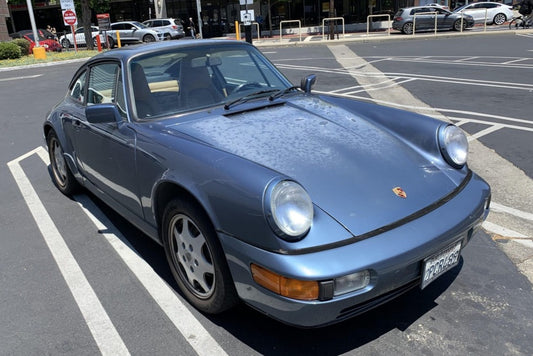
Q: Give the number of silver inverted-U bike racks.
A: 6